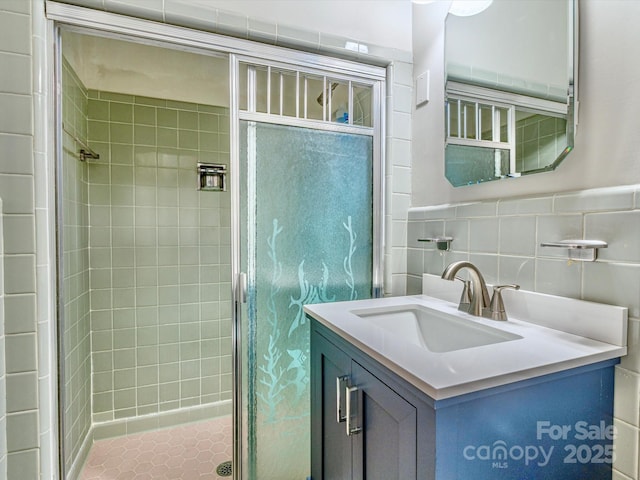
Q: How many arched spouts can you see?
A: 1